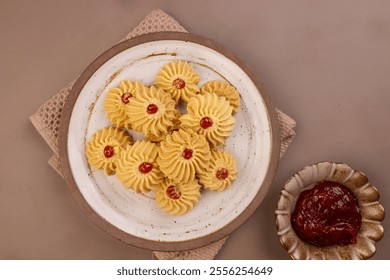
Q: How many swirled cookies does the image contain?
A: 10